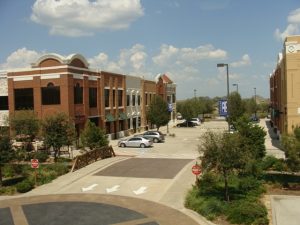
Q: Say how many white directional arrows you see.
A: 3